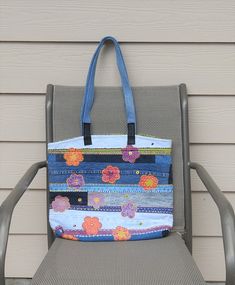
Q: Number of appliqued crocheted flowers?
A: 10